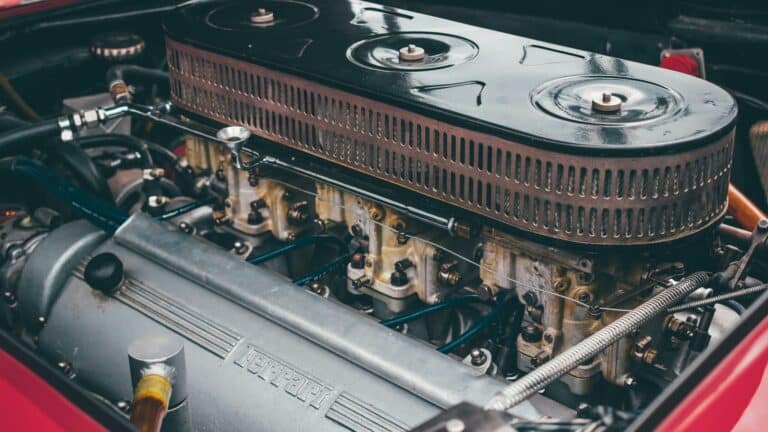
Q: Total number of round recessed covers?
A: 3